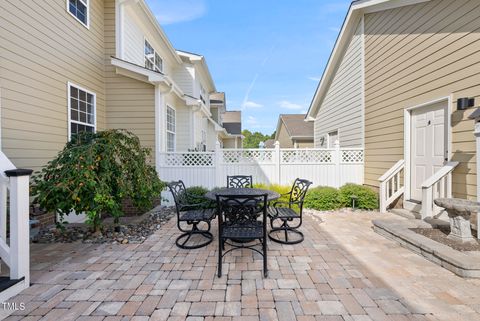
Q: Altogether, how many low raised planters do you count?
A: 1